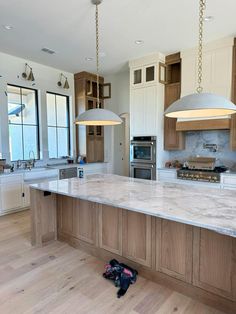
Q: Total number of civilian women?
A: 0